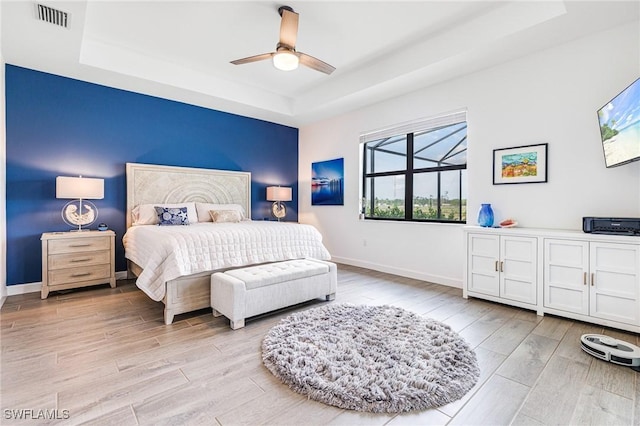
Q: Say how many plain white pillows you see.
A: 2